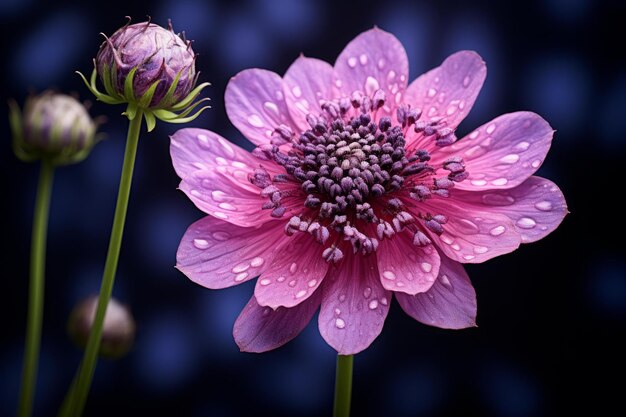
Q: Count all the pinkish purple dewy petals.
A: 15